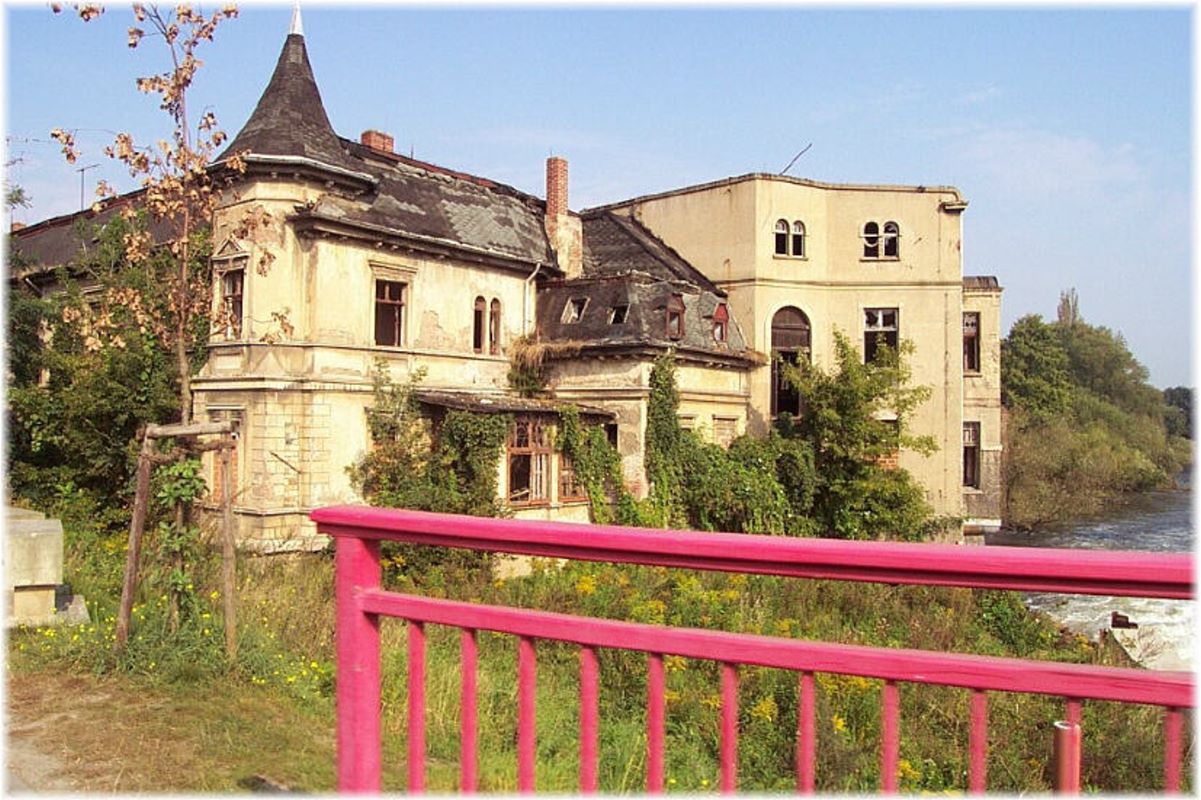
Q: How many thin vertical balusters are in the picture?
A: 11